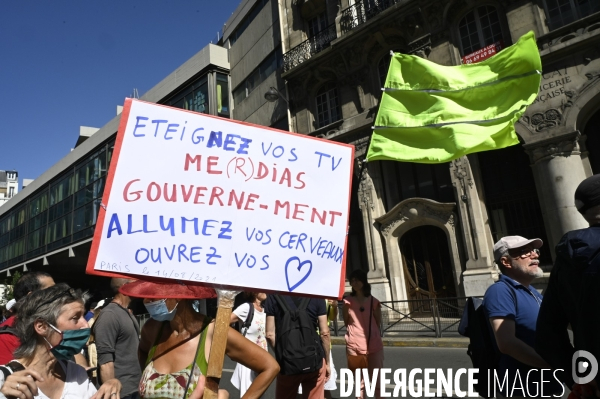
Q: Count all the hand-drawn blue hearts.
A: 1